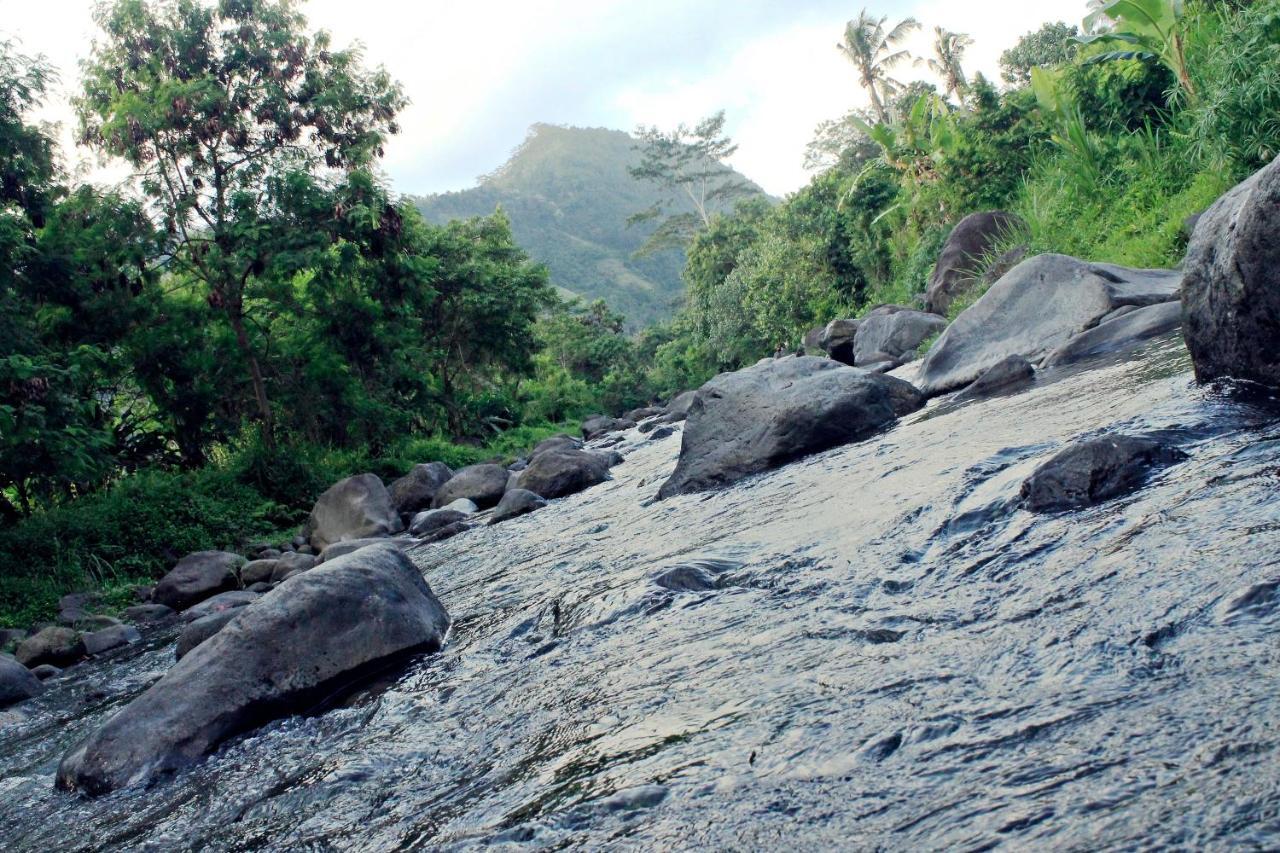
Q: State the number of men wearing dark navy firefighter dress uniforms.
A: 0